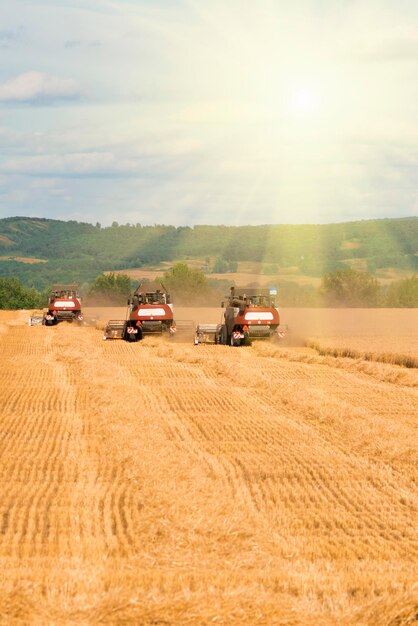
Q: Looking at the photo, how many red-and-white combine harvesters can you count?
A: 3